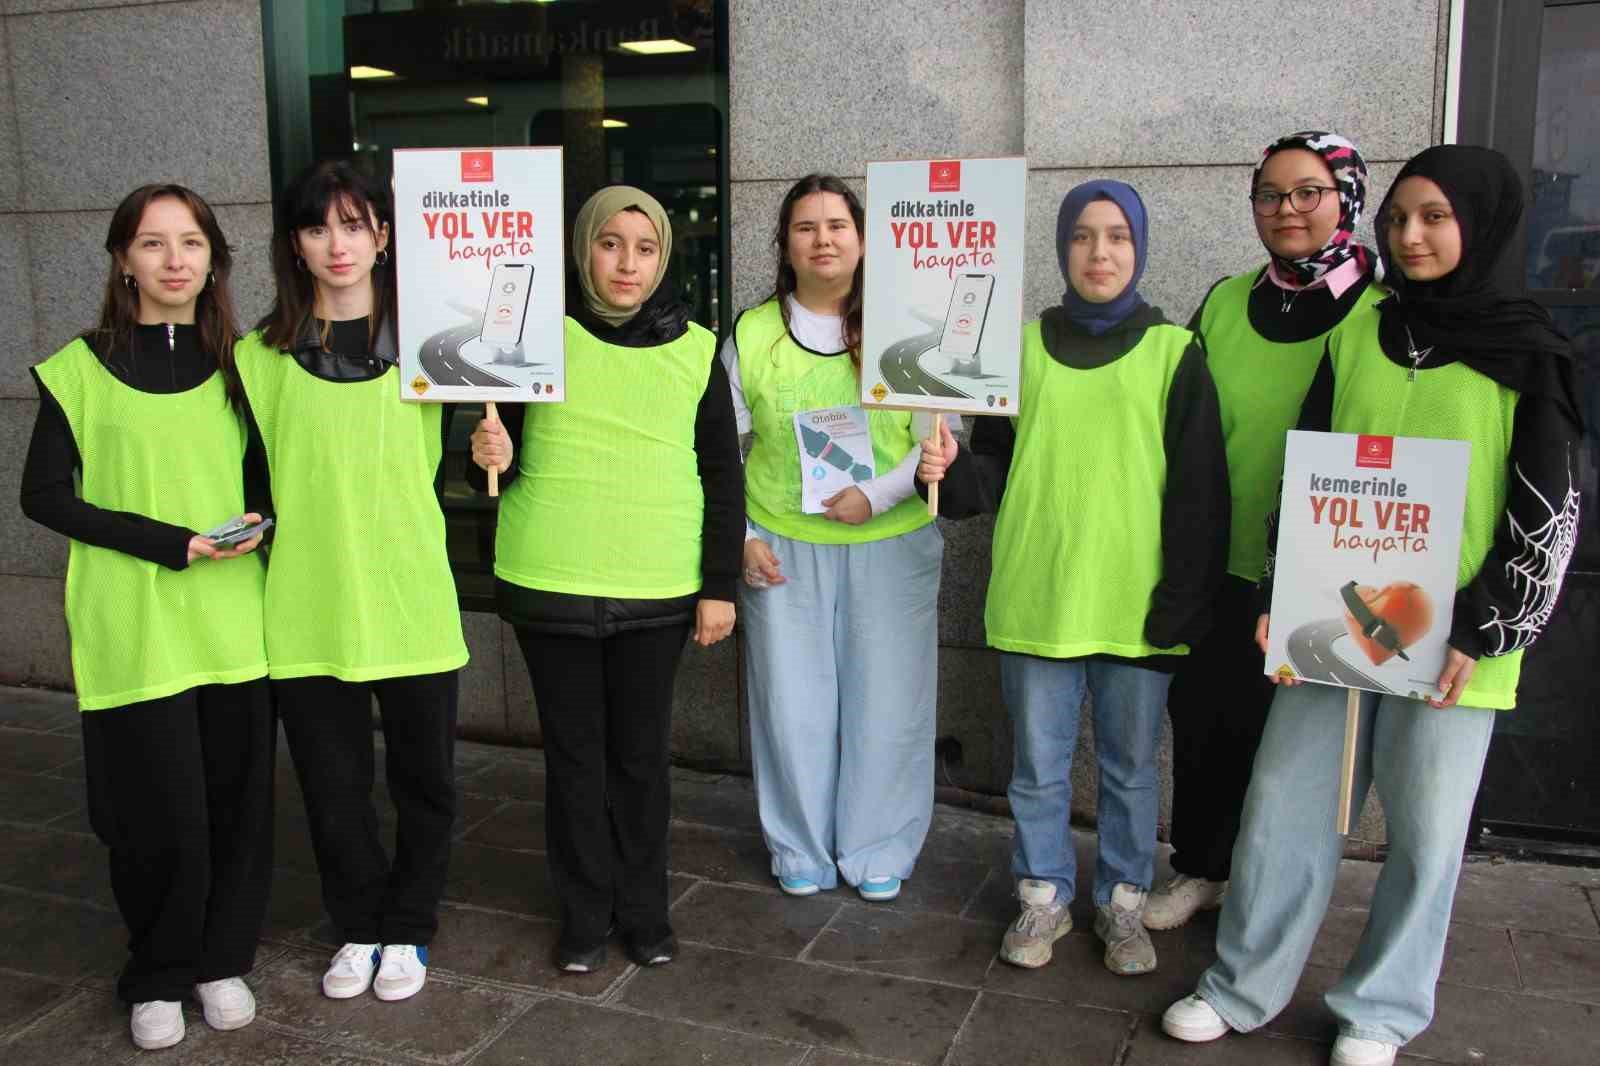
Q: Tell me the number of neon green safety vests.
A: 7